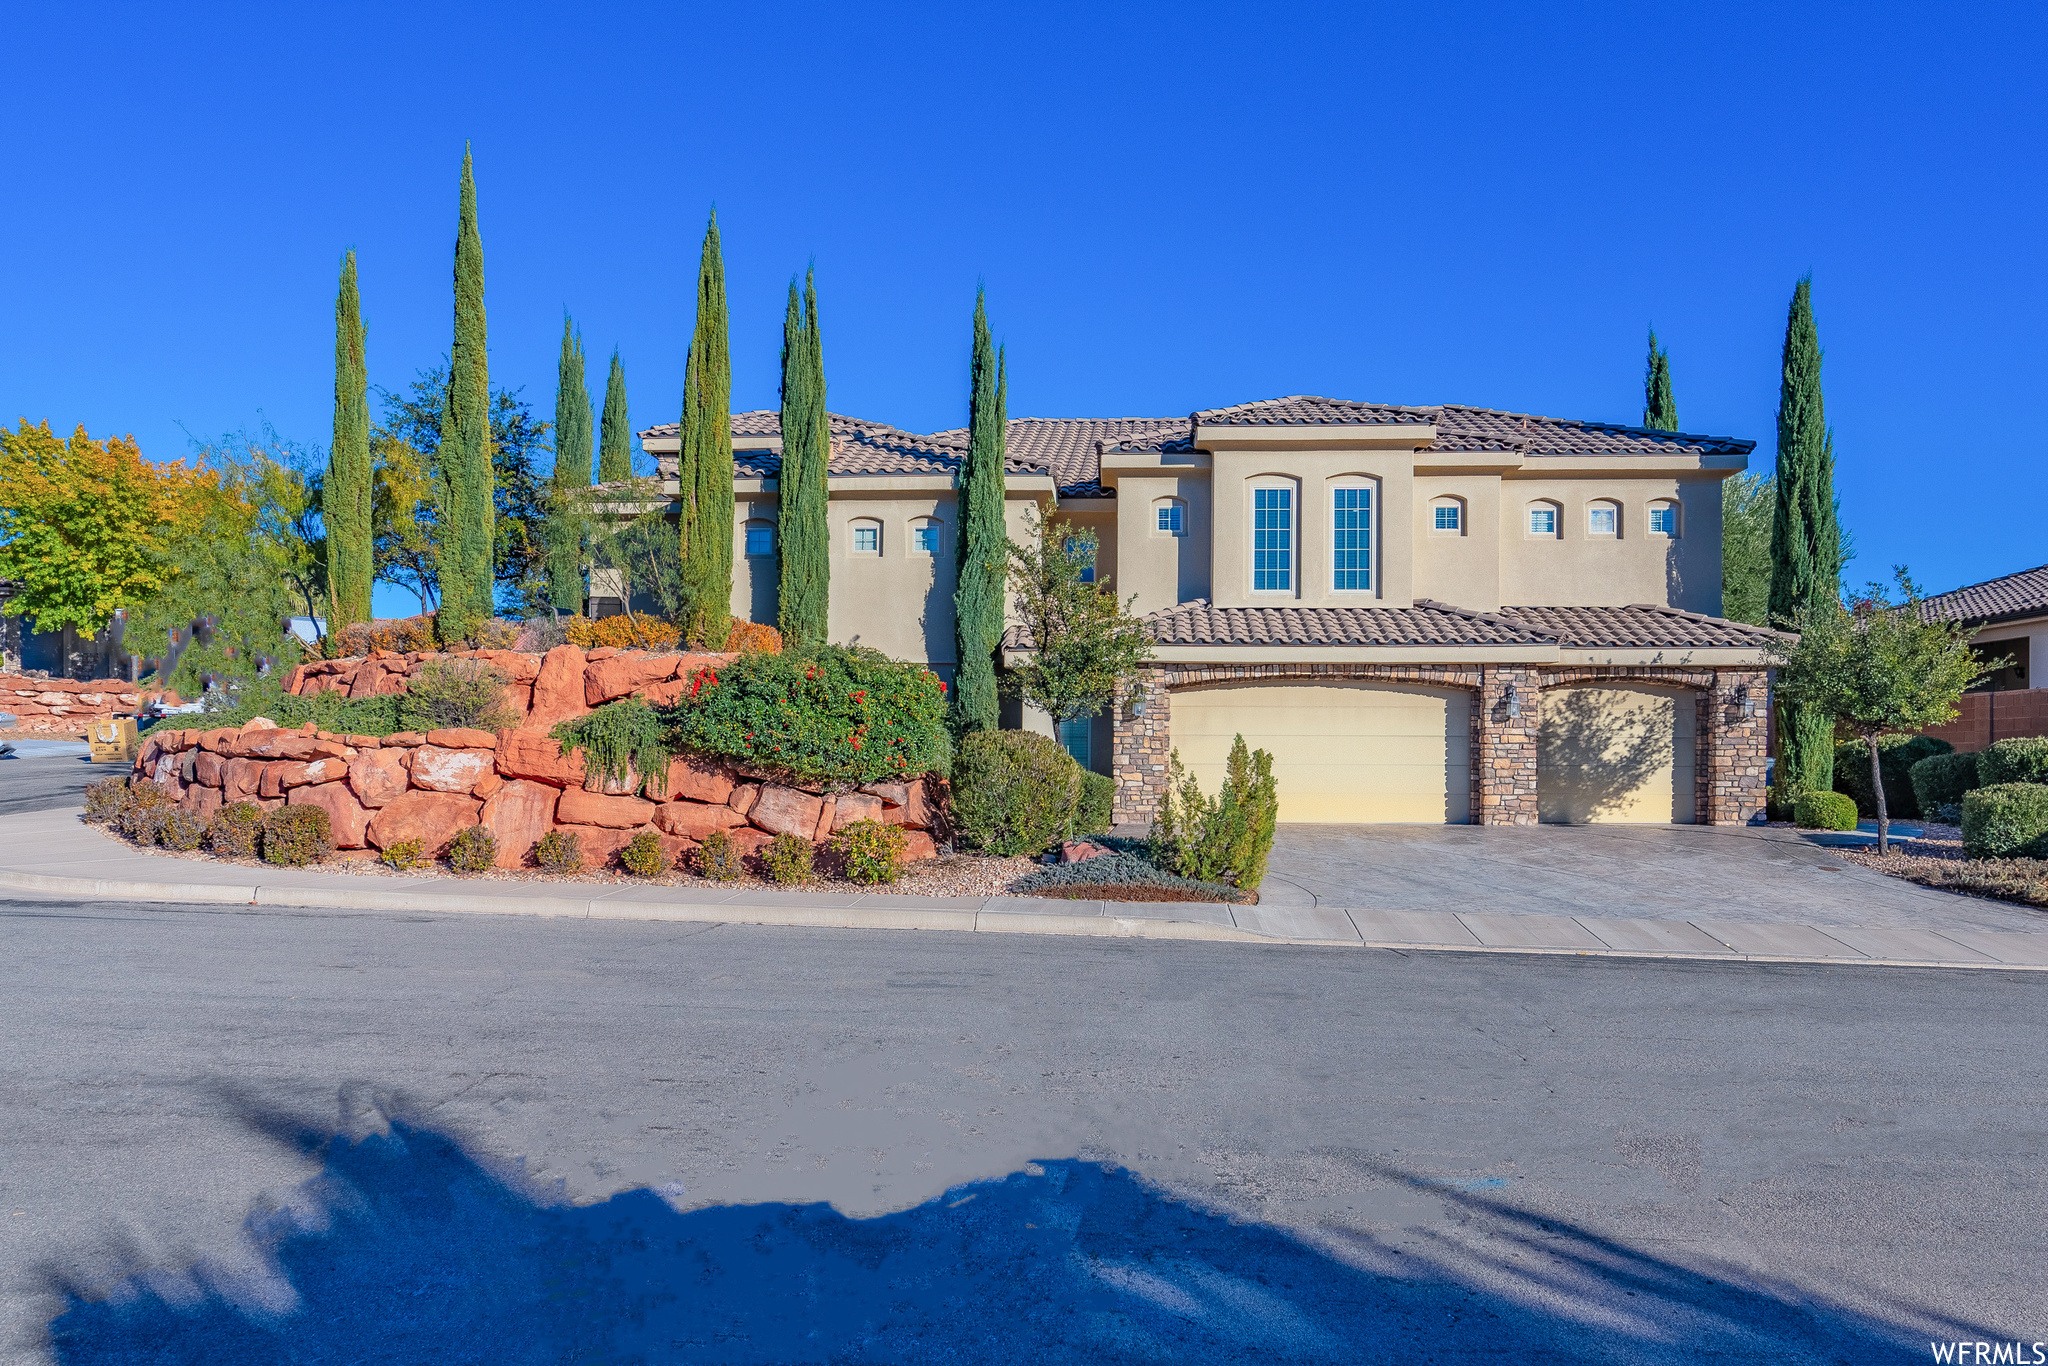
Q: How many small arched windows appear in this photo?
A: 8